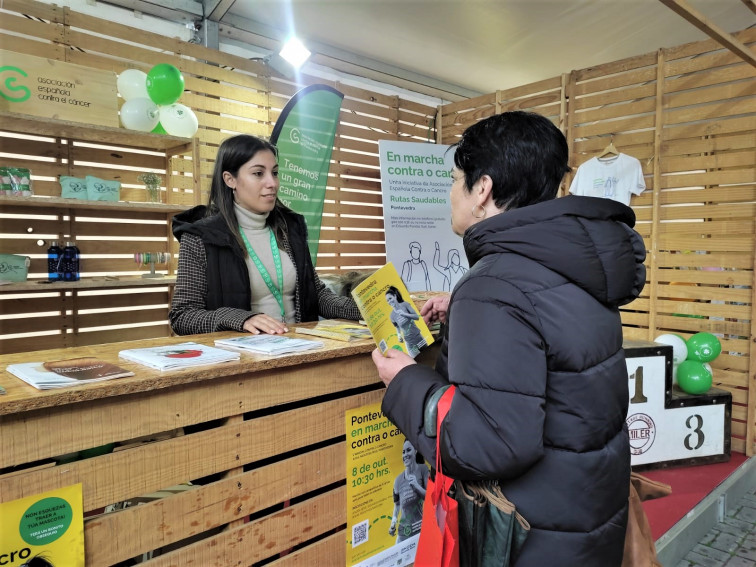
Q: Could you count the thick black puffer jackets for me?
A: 1